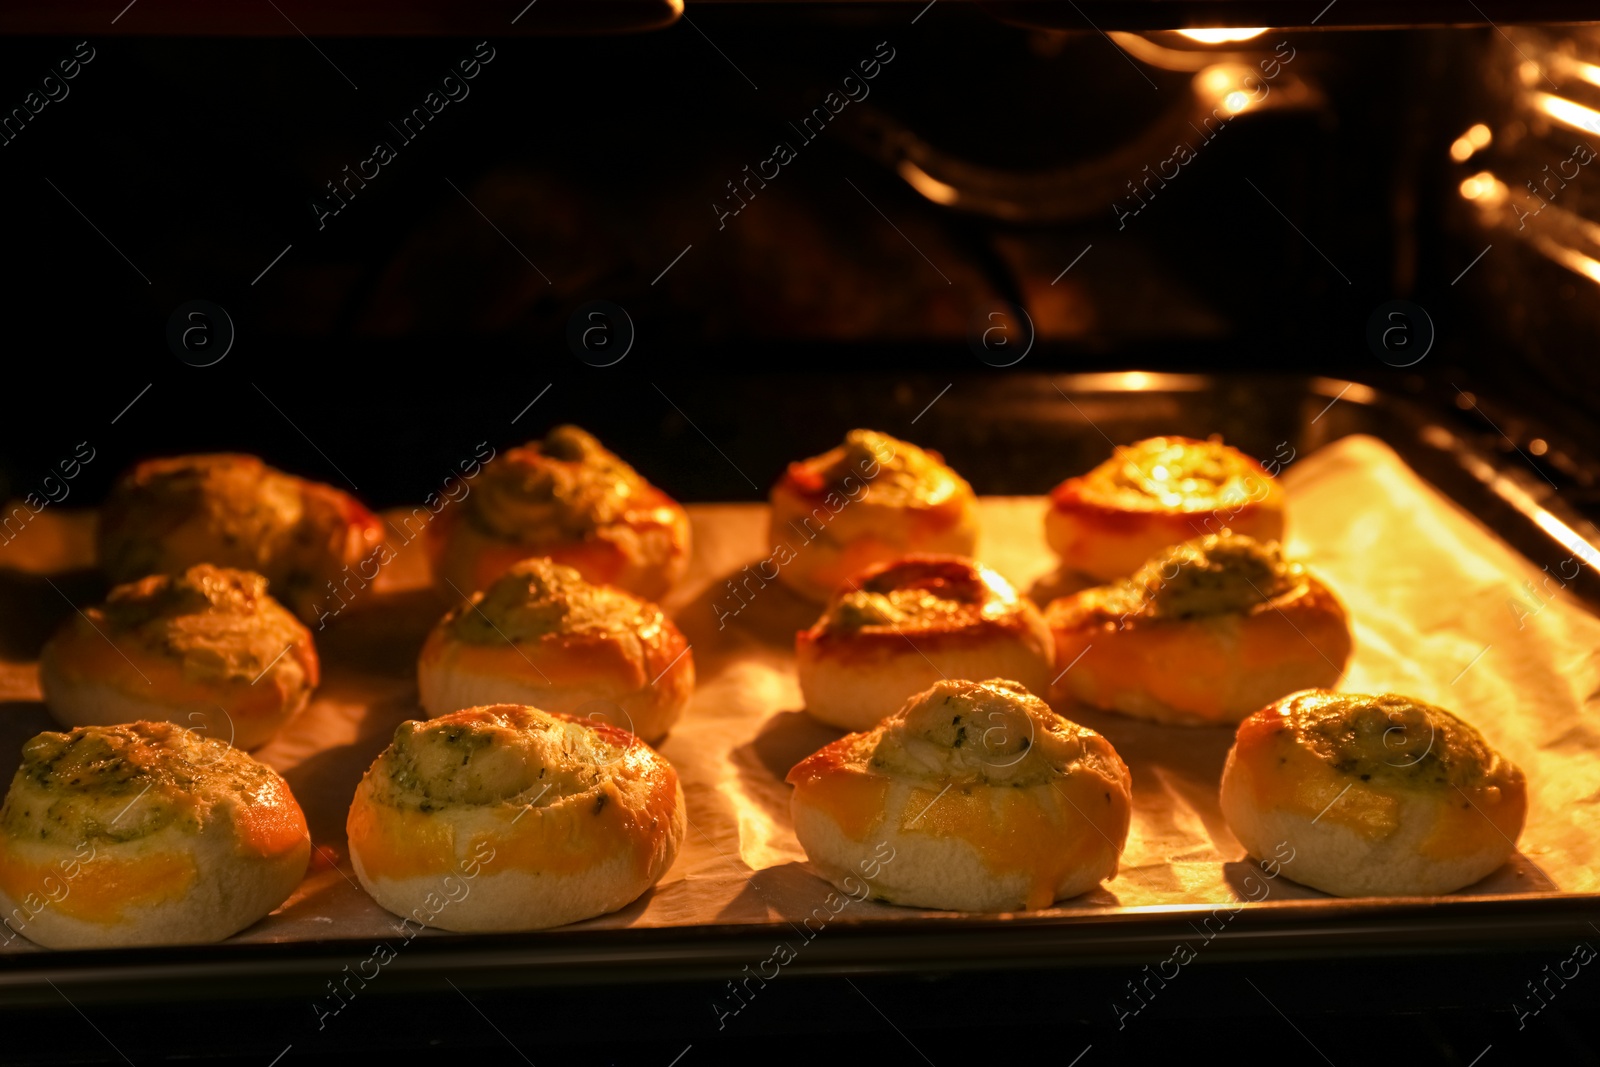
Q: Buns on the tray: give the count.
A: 12